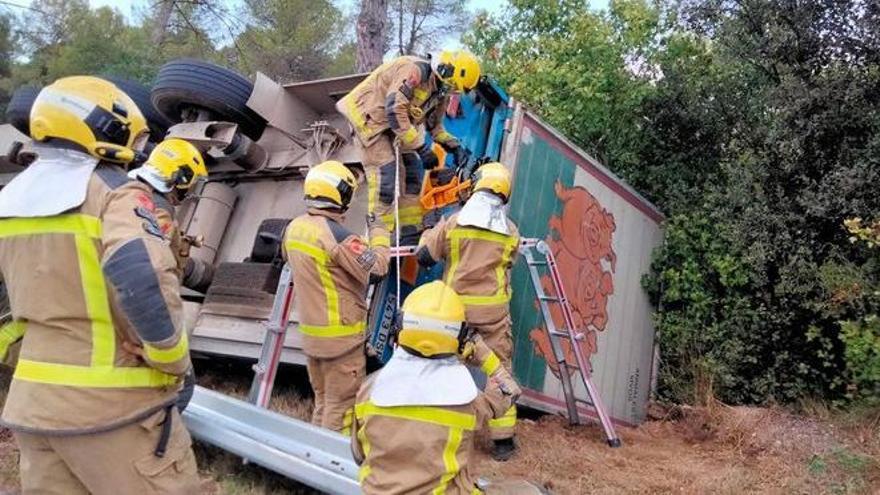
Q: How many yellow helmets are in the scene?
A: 6